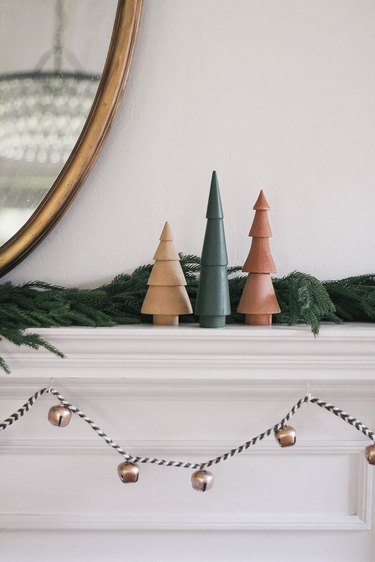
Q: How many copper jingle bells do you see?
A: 5